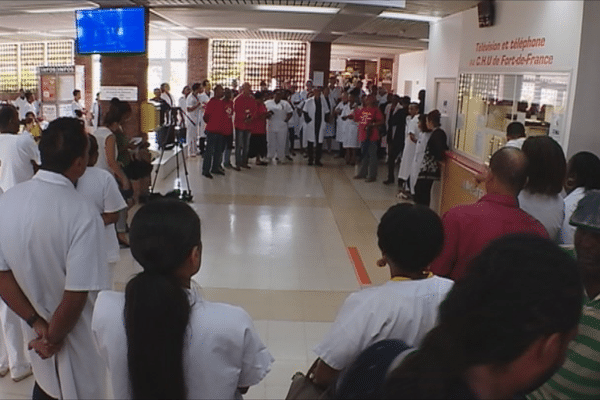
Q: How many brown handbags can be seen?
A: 1